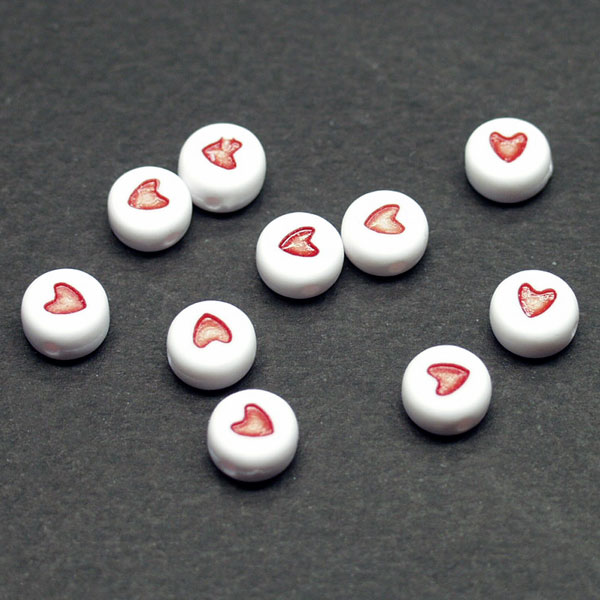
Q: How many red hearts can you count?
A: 10